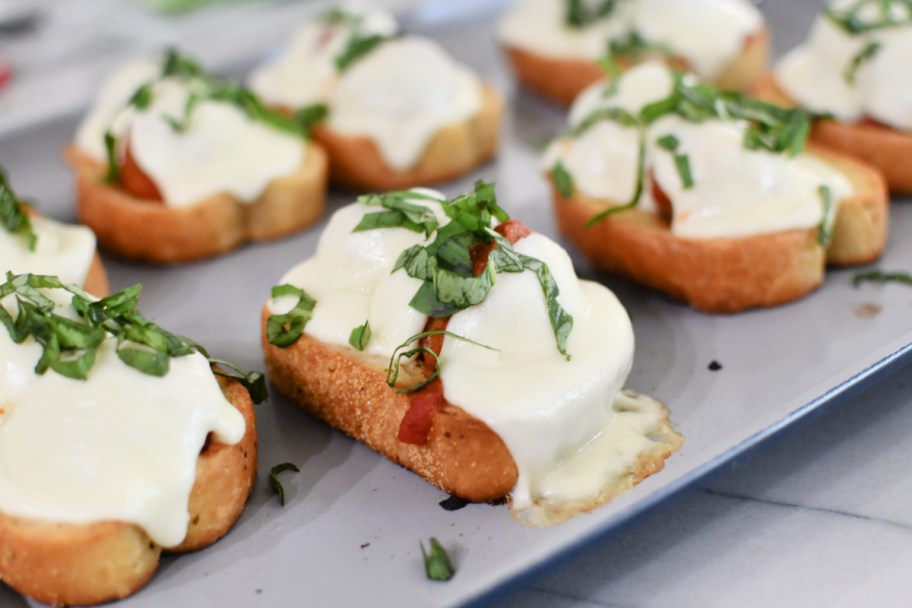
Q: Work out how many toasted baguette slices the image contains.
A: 8